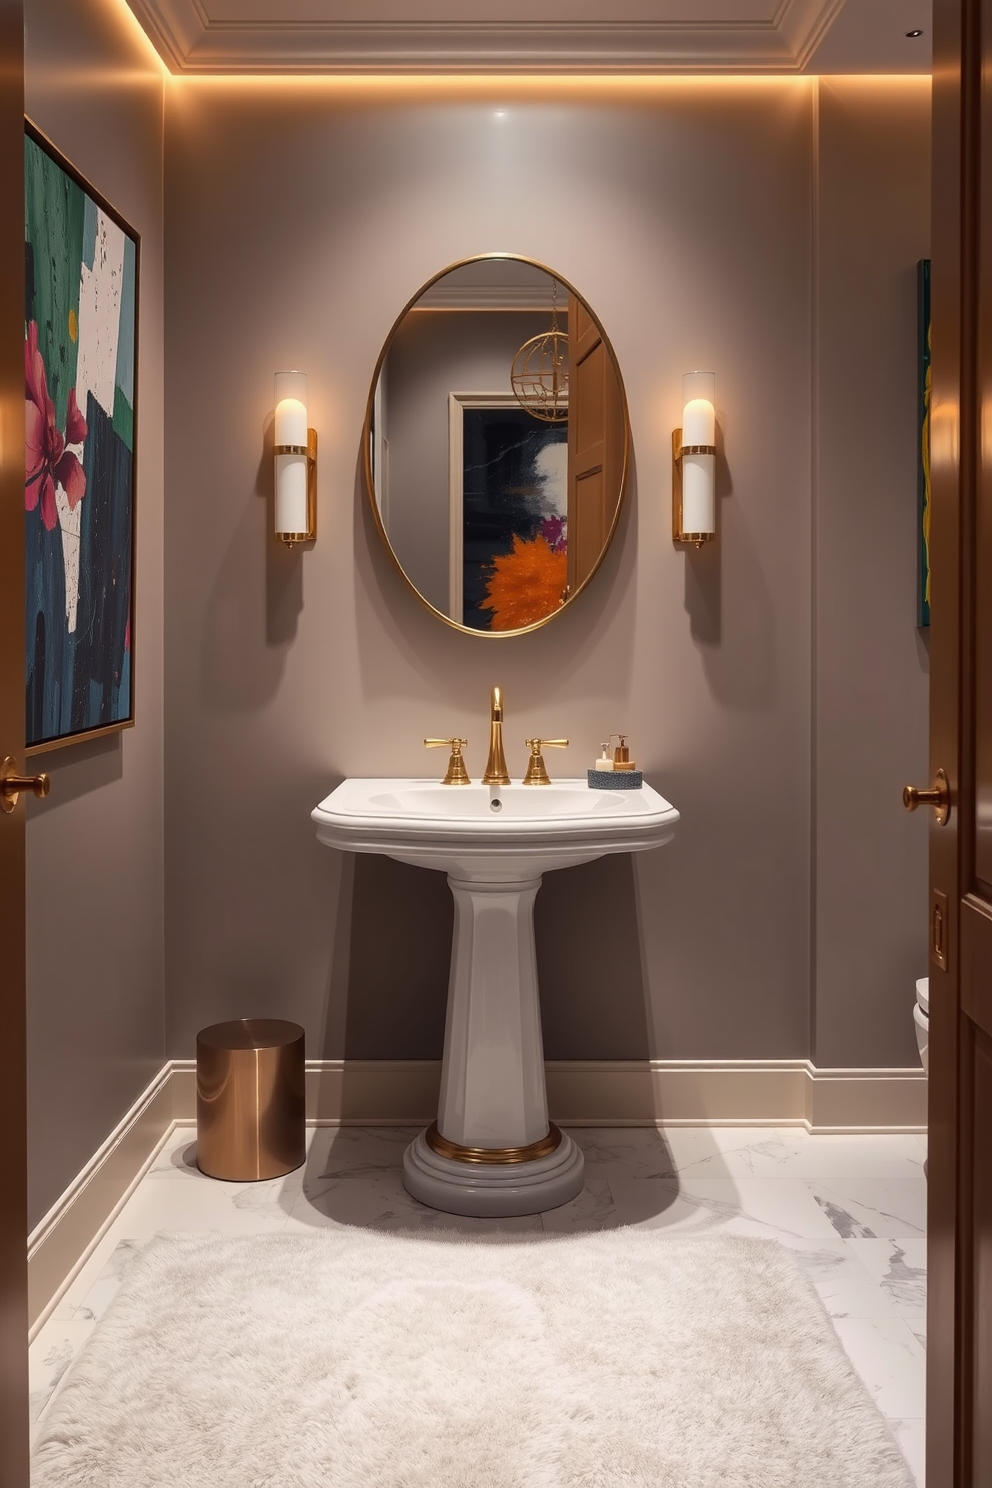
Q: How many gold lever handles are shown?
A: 2